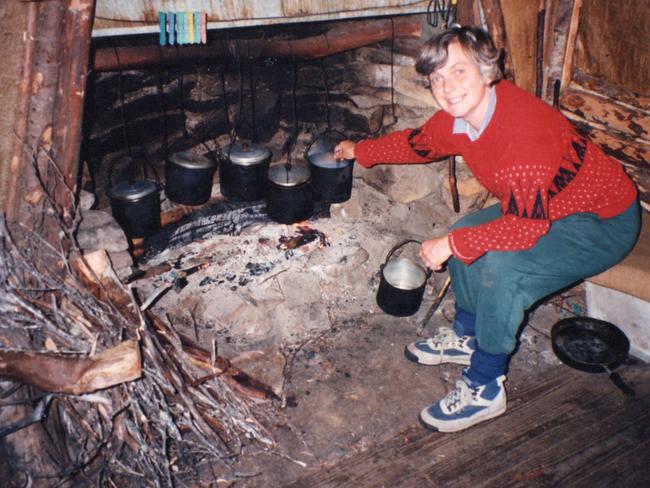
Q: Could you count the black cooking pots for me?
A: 6